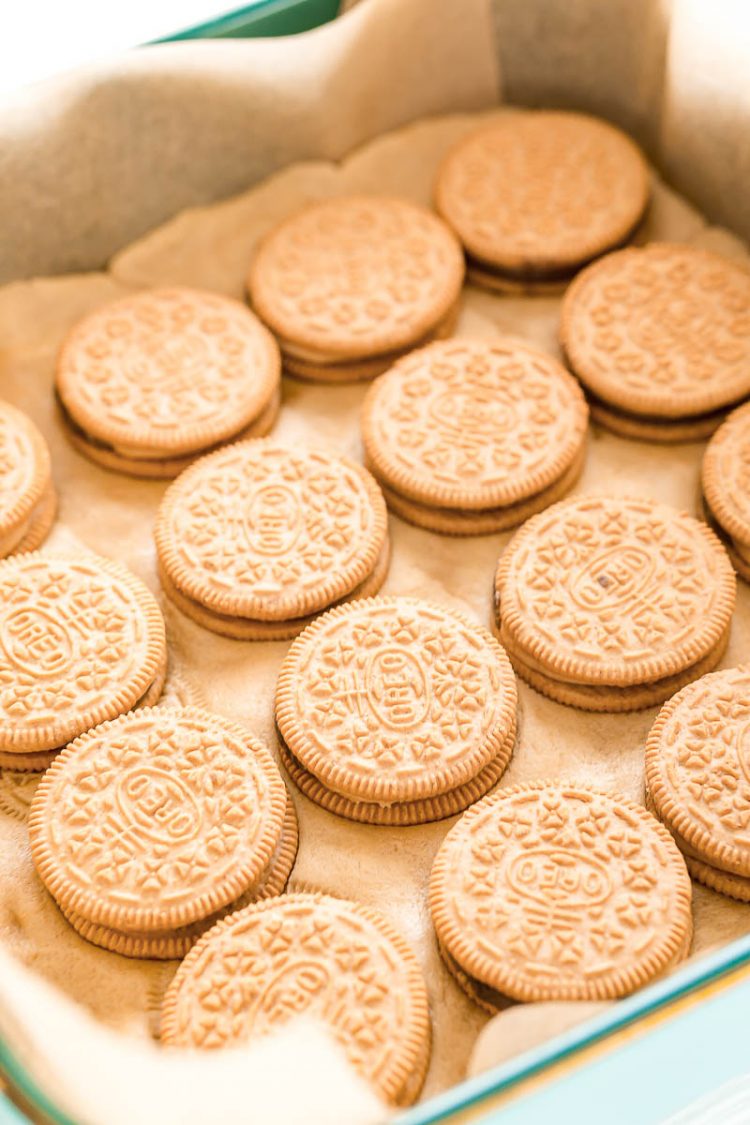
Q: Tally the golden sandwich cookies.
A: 15